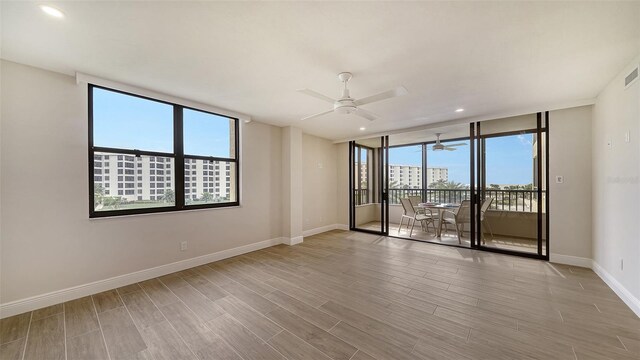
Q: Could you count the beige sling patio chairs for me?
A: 4